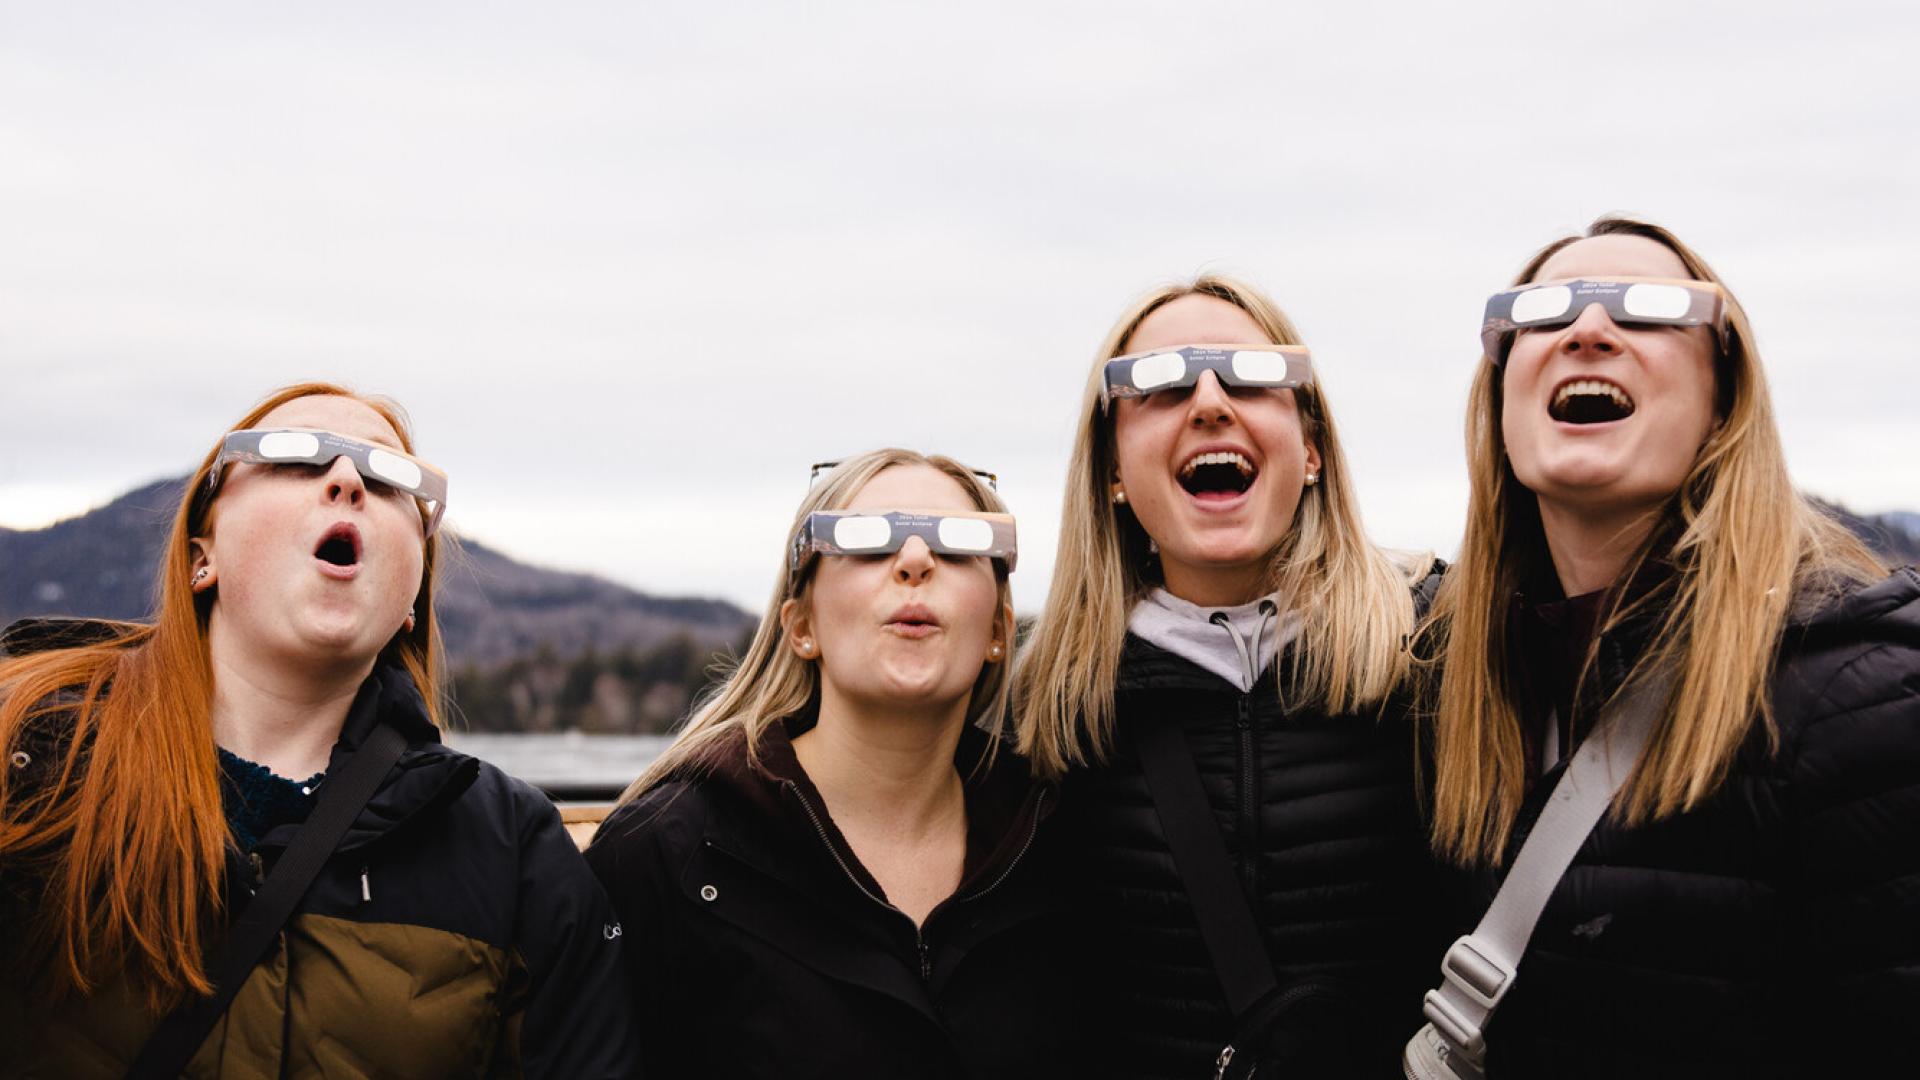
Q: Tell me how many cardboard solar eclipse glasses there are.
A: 4